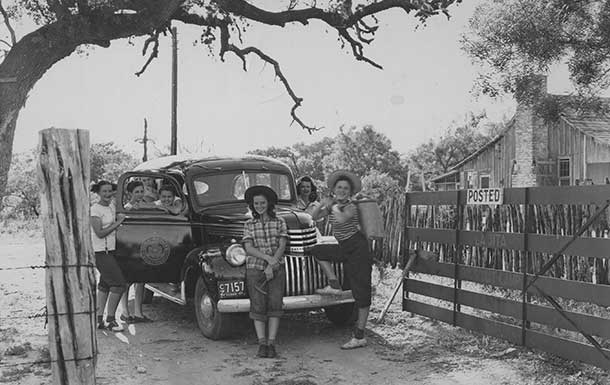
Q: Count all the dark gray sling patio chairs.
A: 0